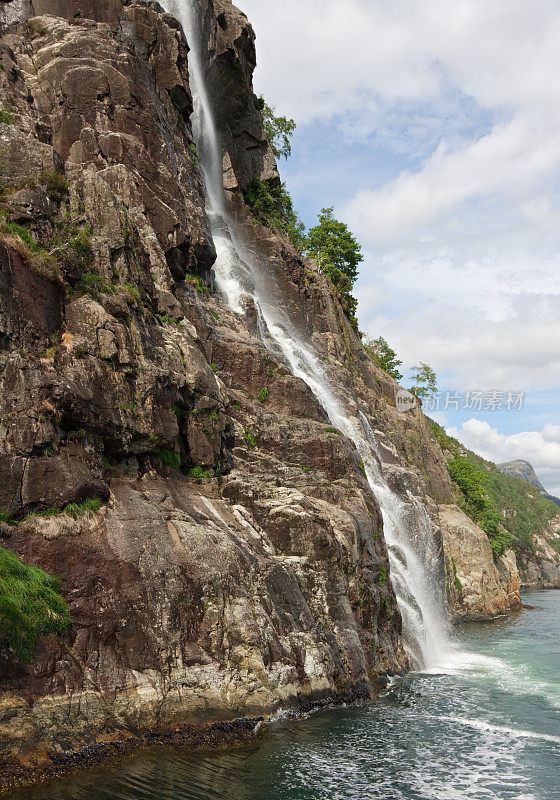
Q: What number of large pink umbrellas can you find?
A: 0